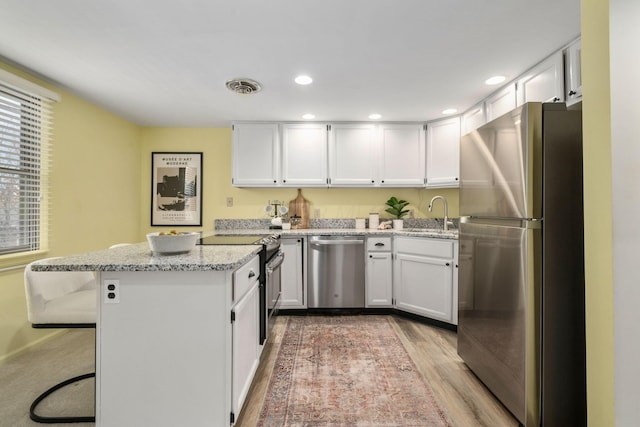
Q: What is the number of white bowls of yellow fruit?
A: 1